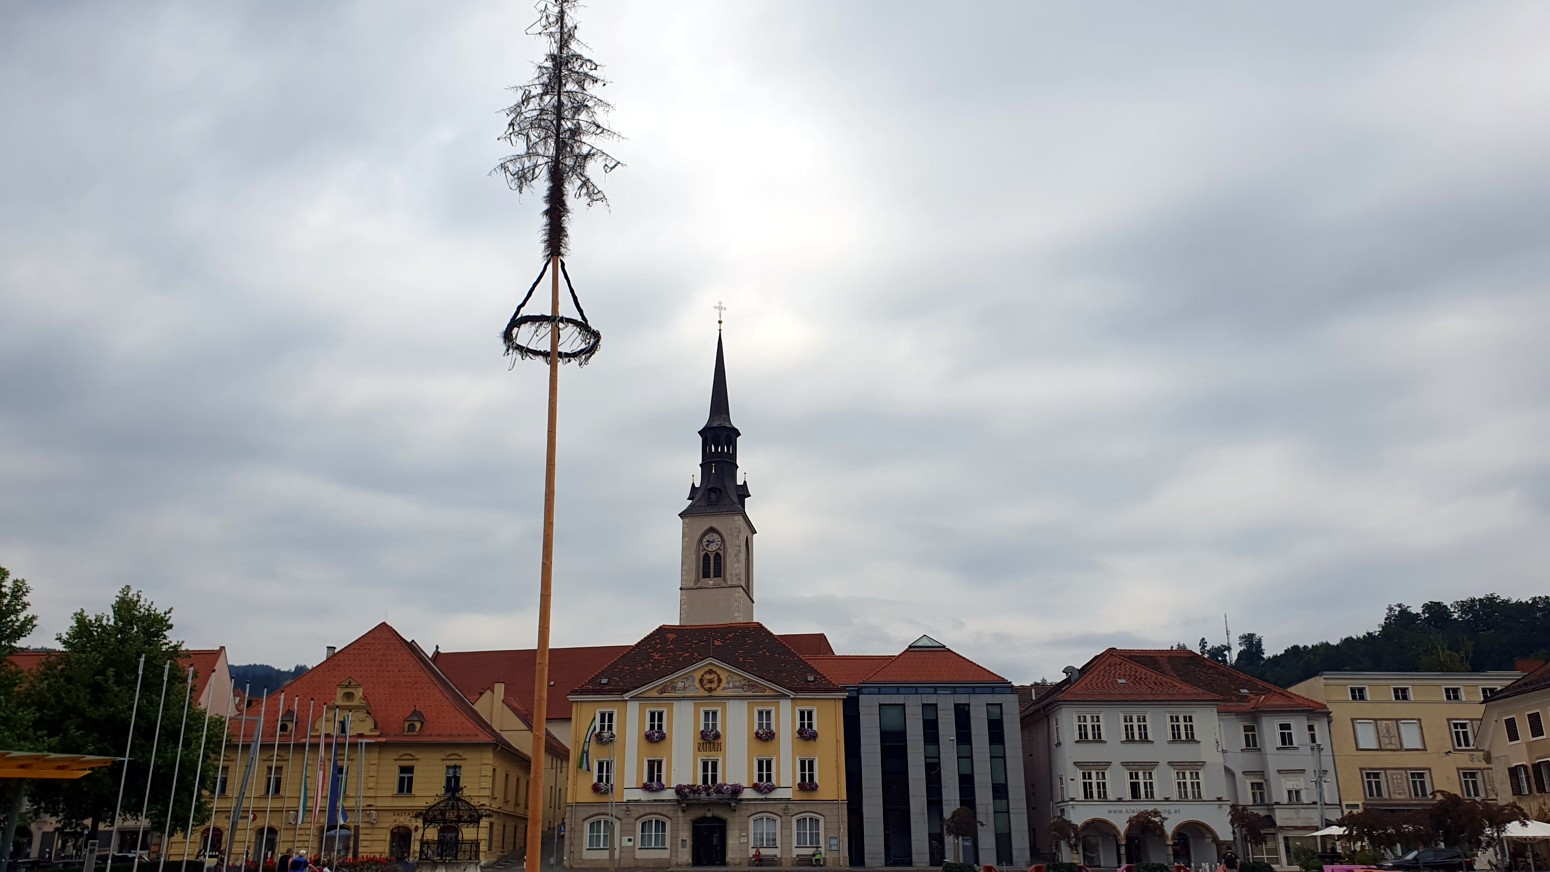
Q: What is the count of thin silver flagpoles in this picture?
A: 13